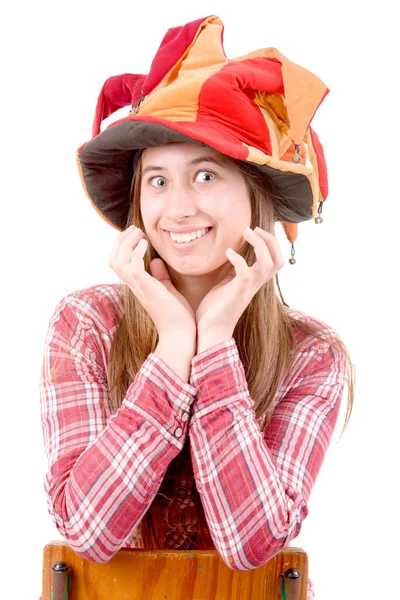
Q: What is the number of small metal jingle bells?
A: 4